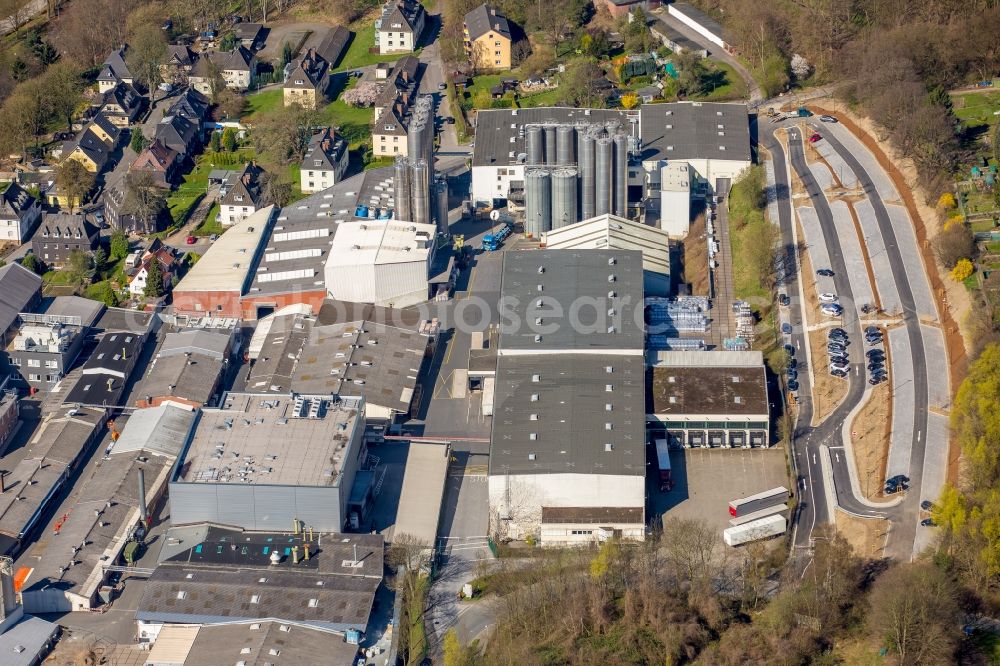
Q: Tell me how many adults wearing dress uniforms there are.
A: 0